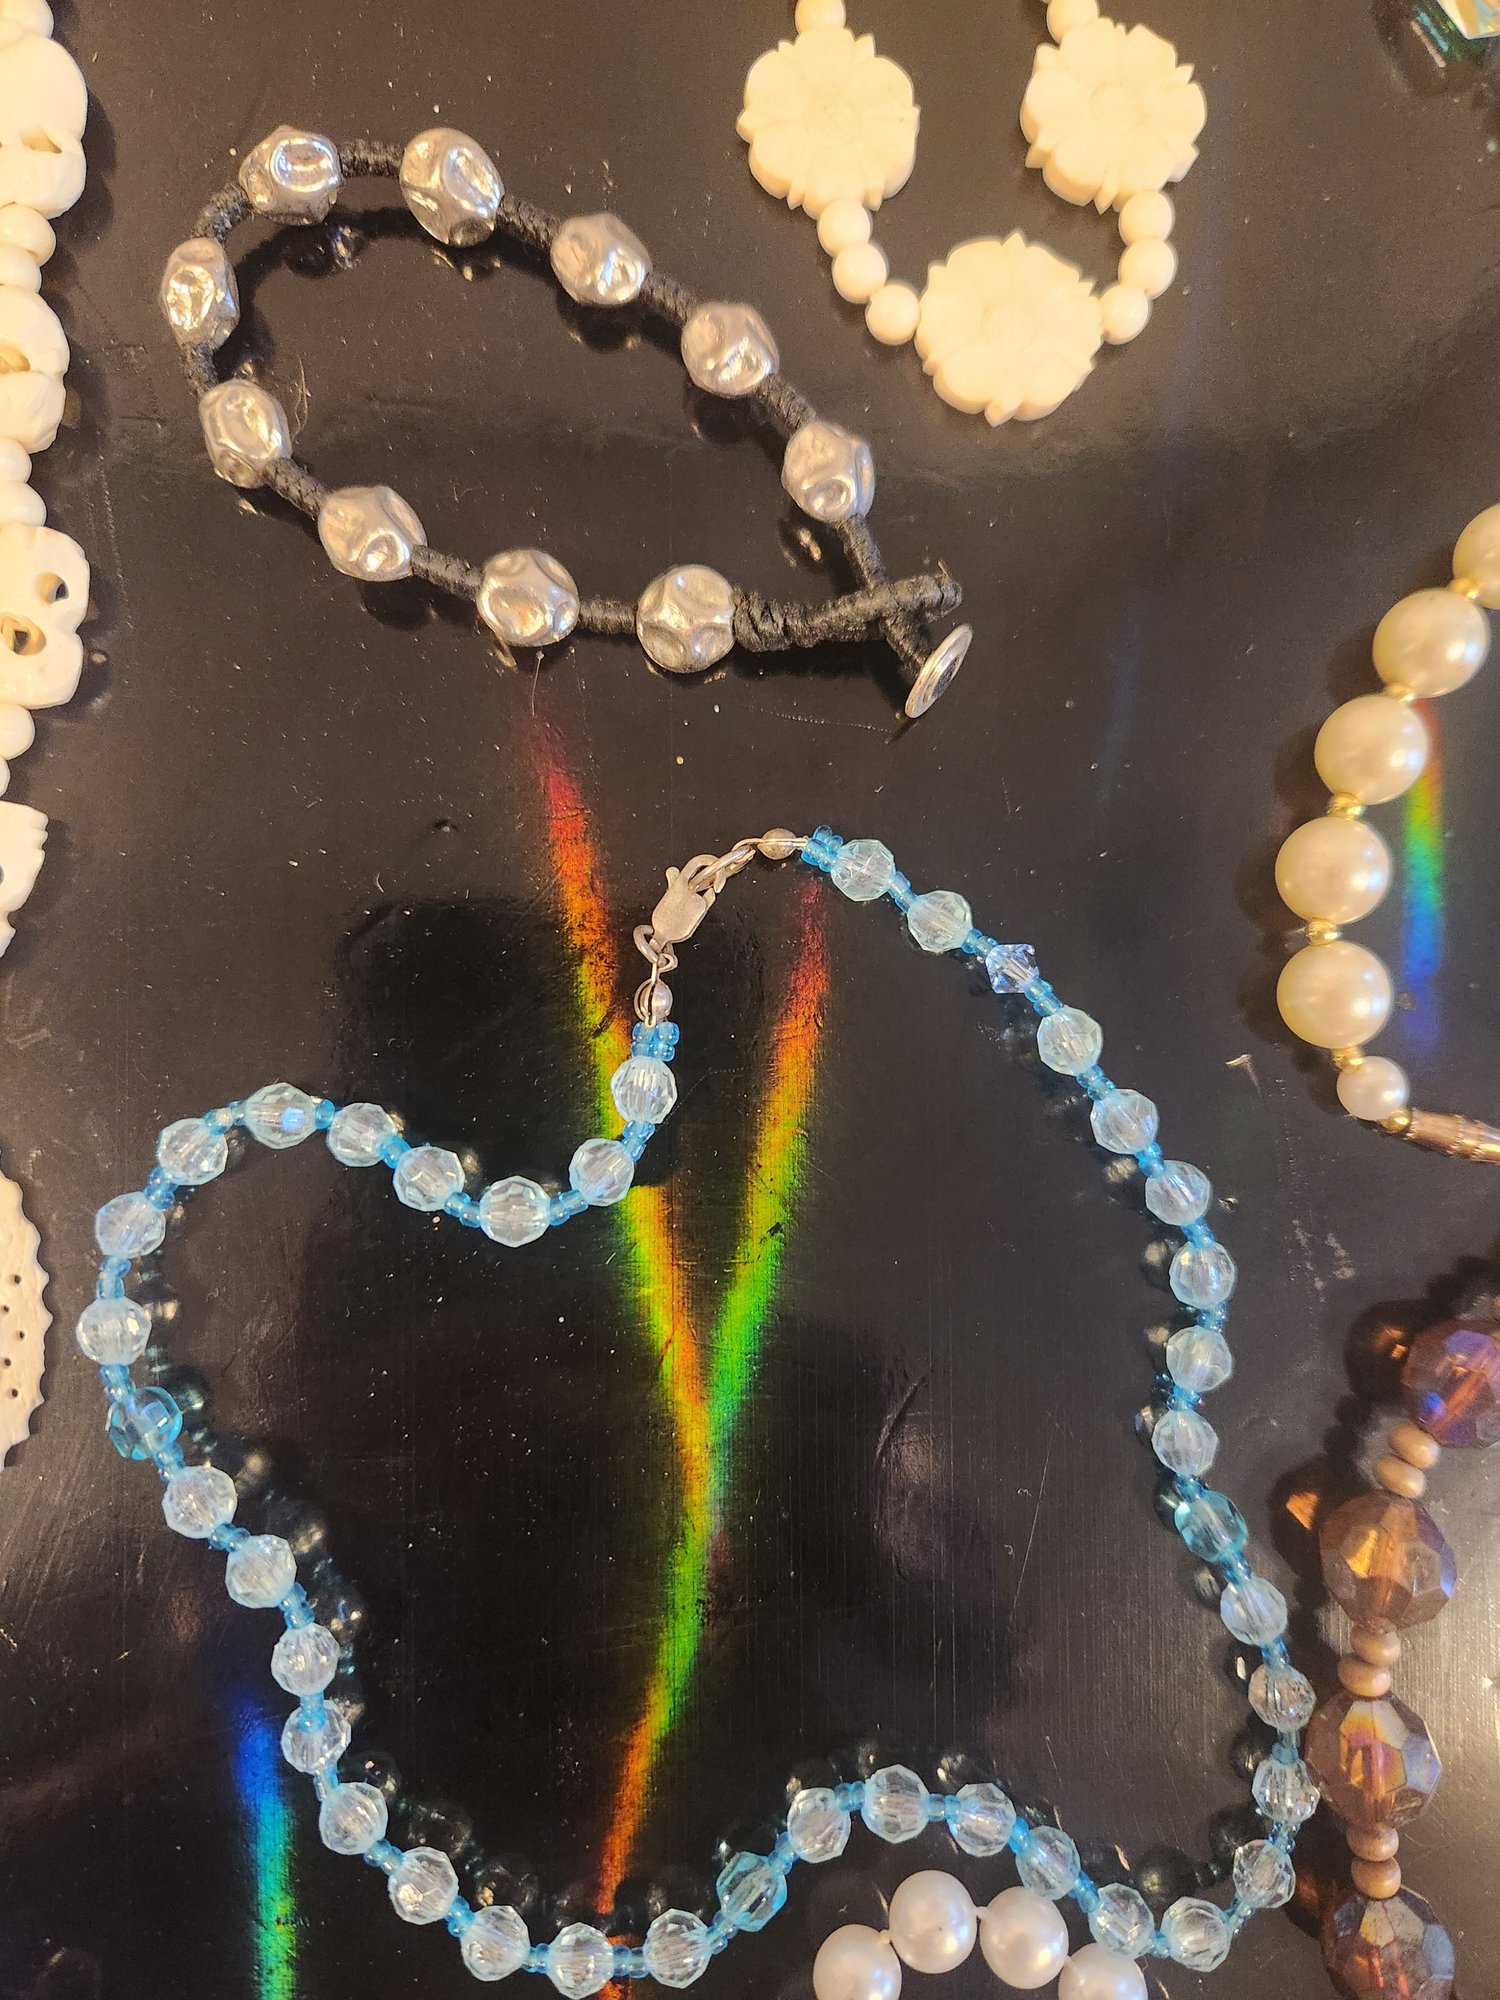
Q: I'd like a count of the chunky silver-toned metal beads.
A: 10